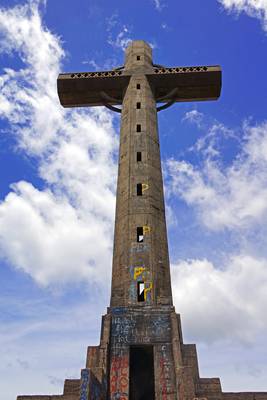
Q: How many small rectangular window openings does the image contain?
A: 8